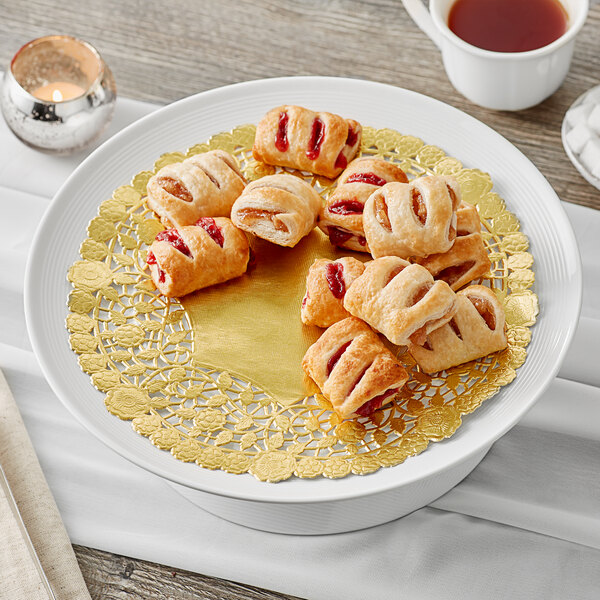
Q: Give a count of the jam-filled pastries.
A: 11